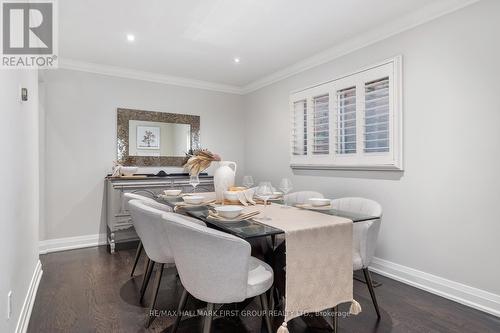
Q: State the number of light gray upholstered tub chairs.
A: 5